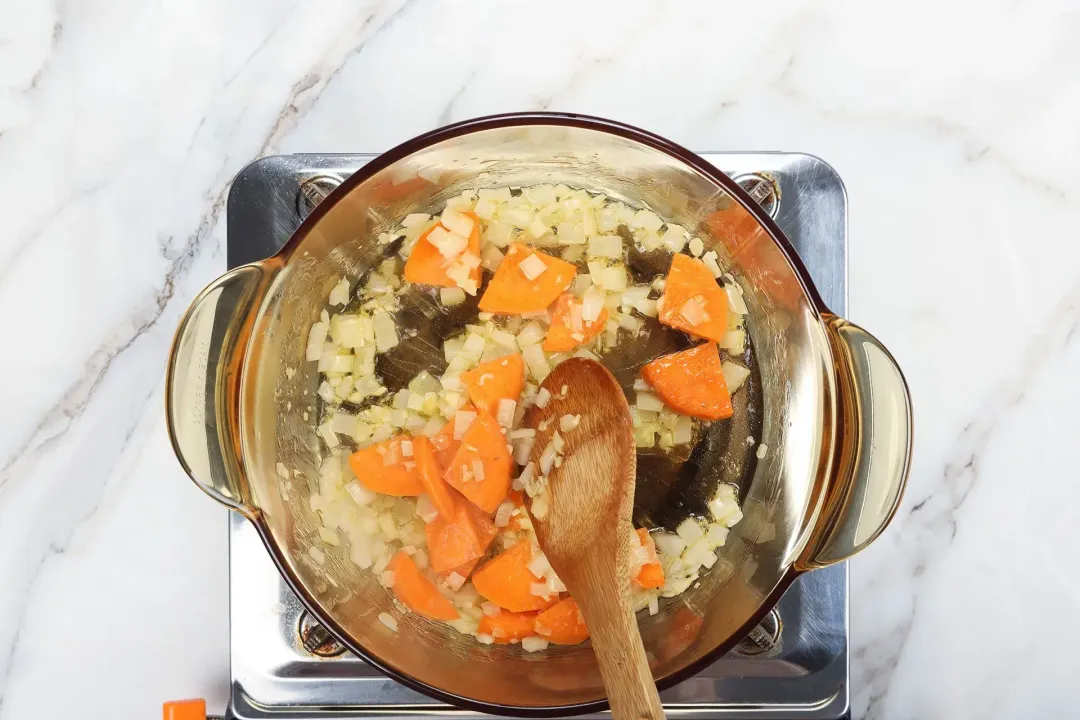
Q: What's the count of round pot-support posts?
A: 4